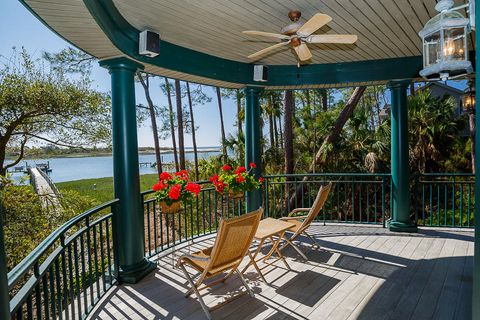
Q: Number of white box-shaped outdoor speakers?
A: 2